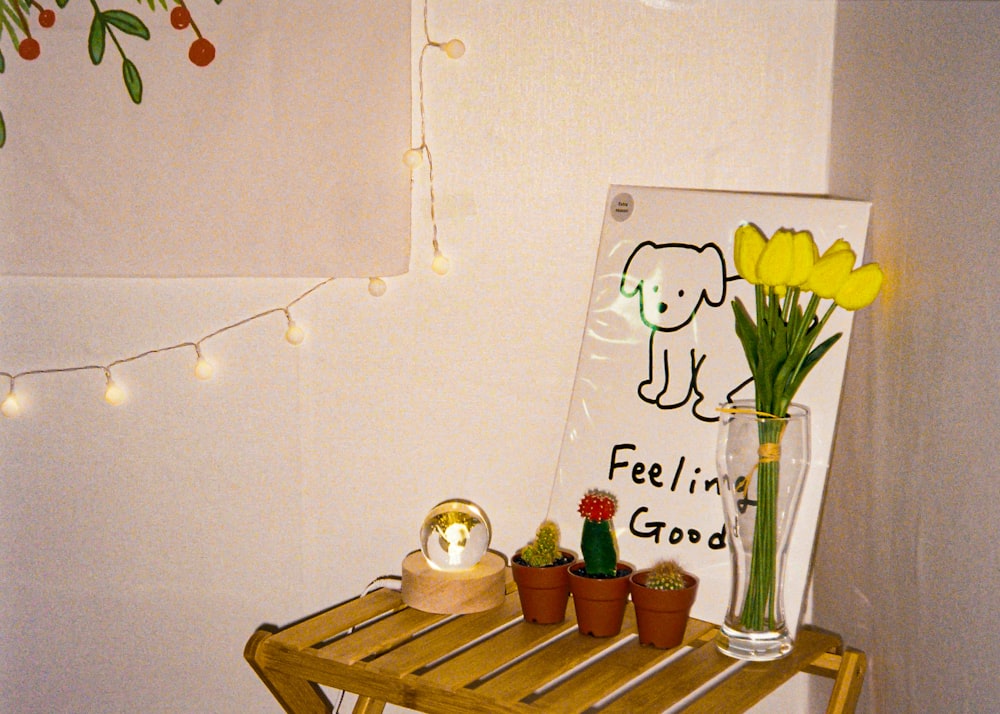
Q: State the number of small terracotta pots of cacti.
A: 3